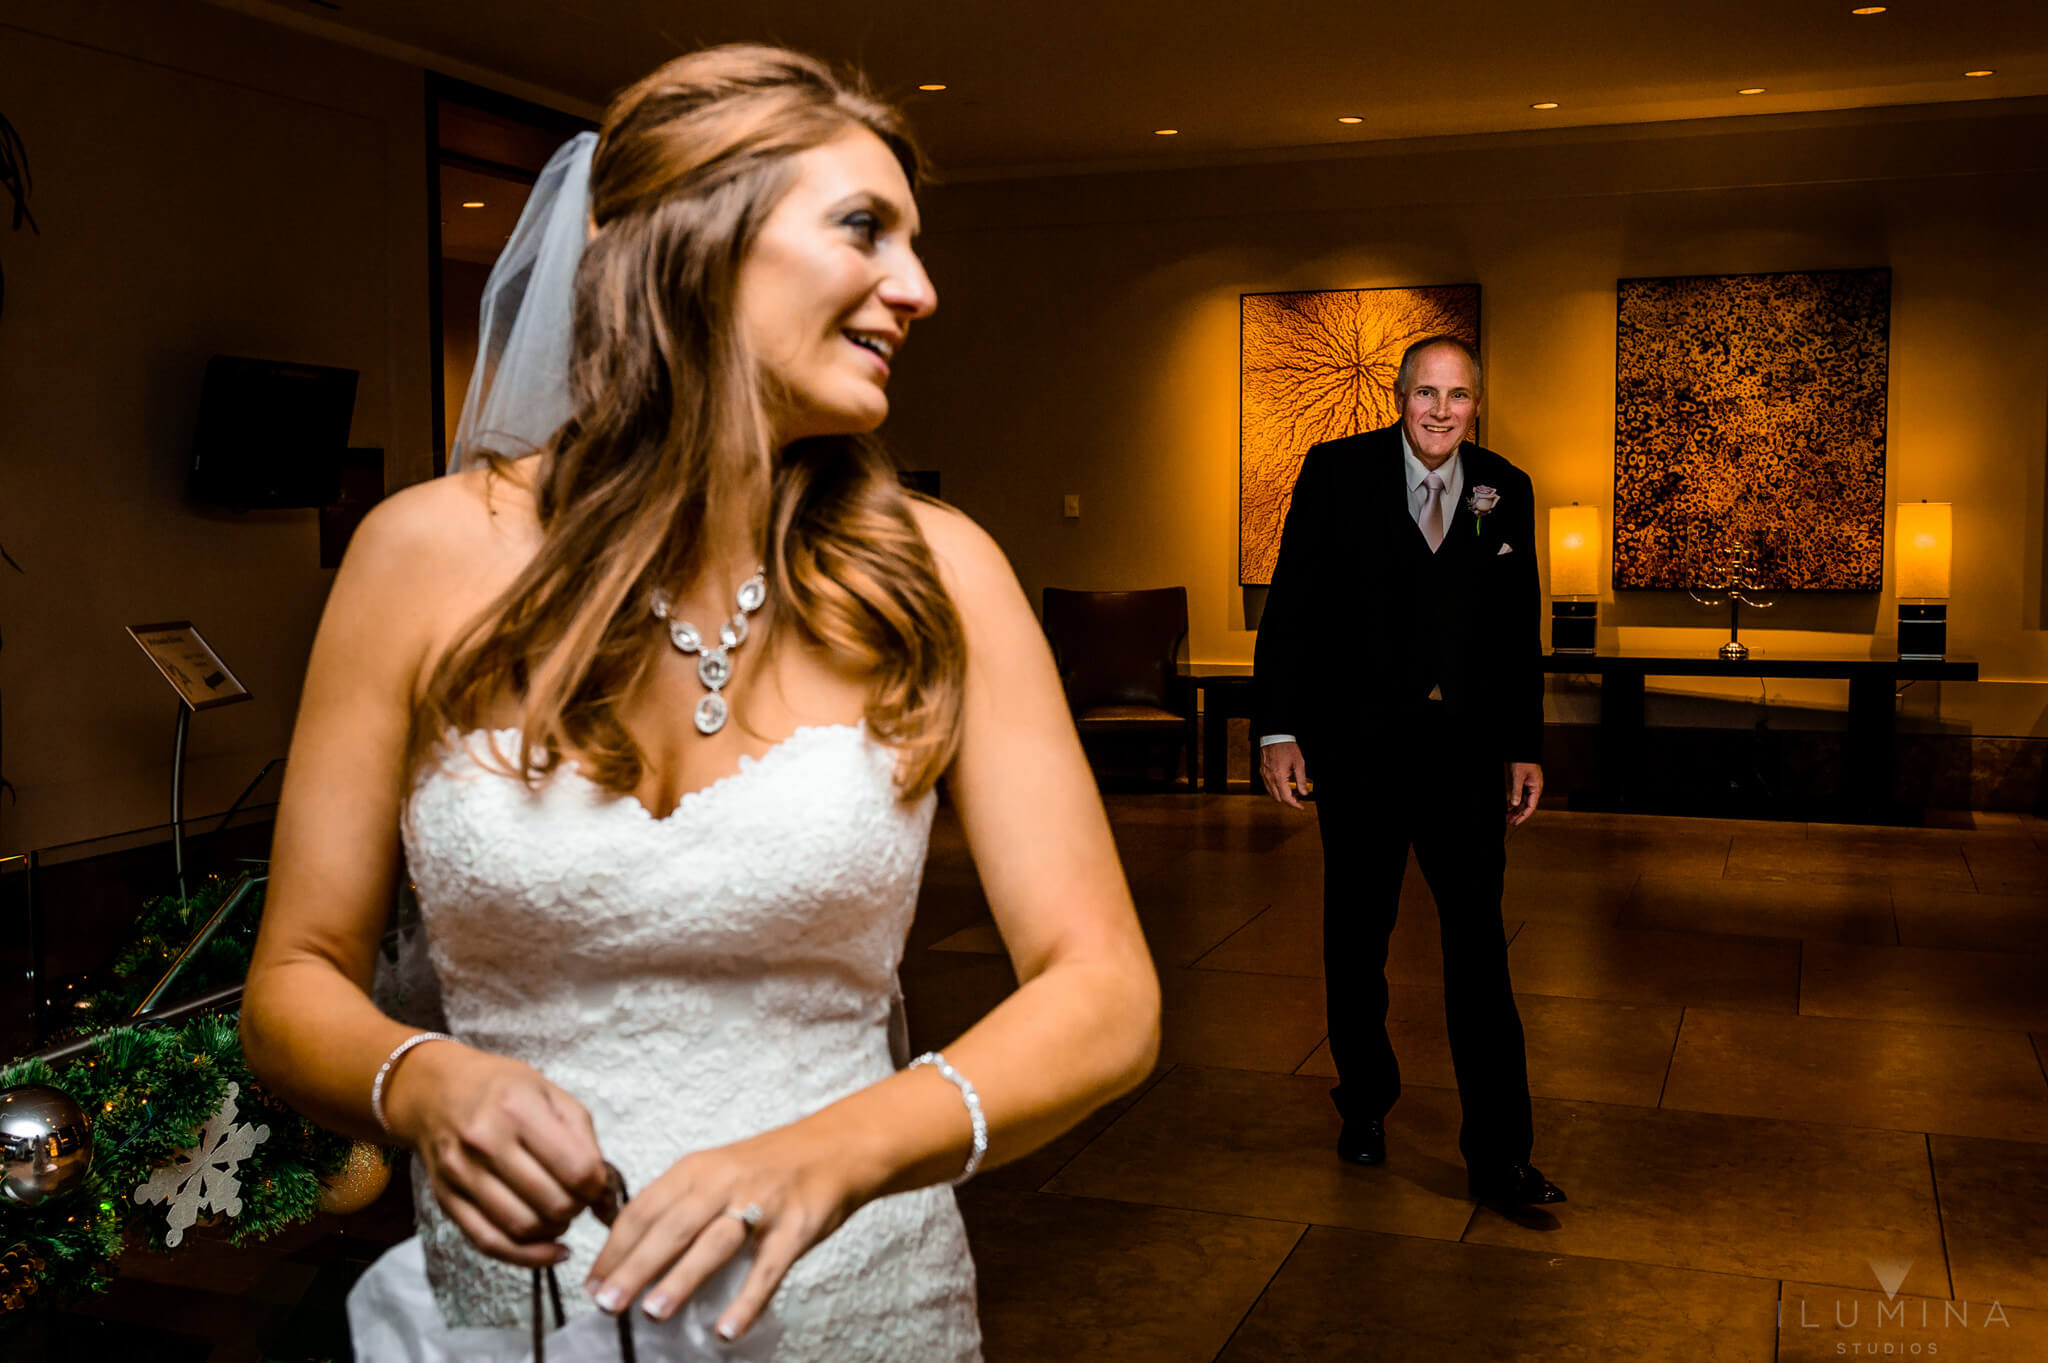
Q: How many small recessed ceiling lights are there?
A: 8